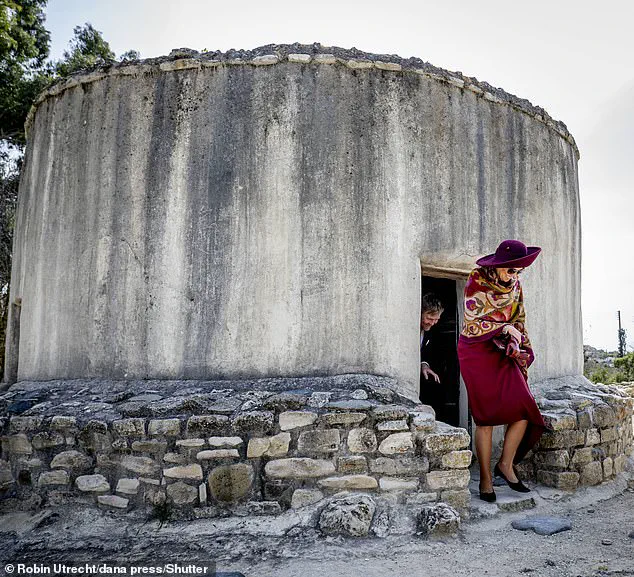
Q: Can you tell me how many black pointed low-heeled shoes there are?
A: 2